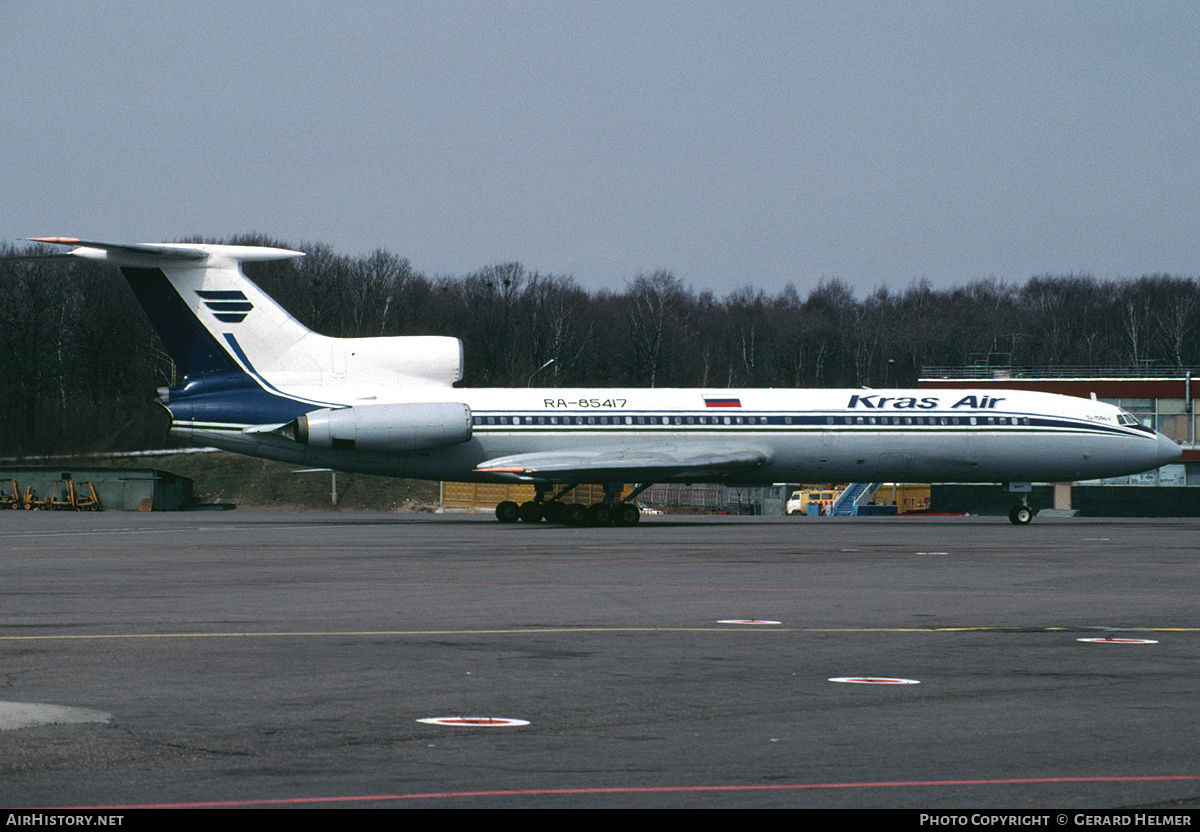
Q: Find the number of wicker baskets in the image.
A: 0